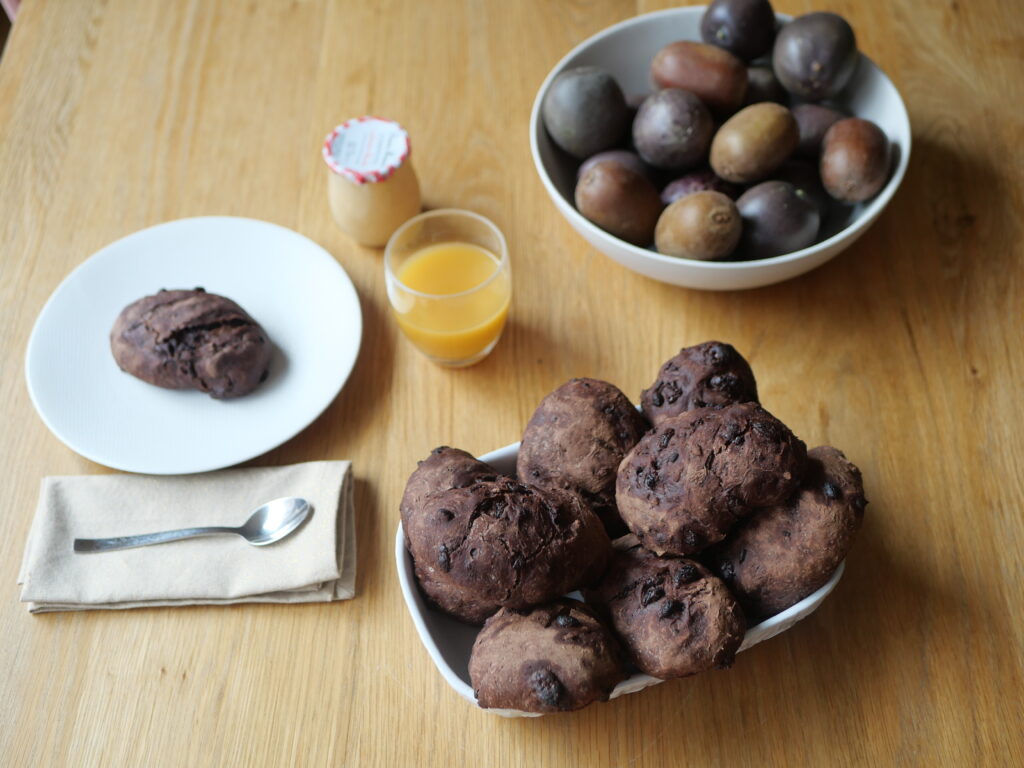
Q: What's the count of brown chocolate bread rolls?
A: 8